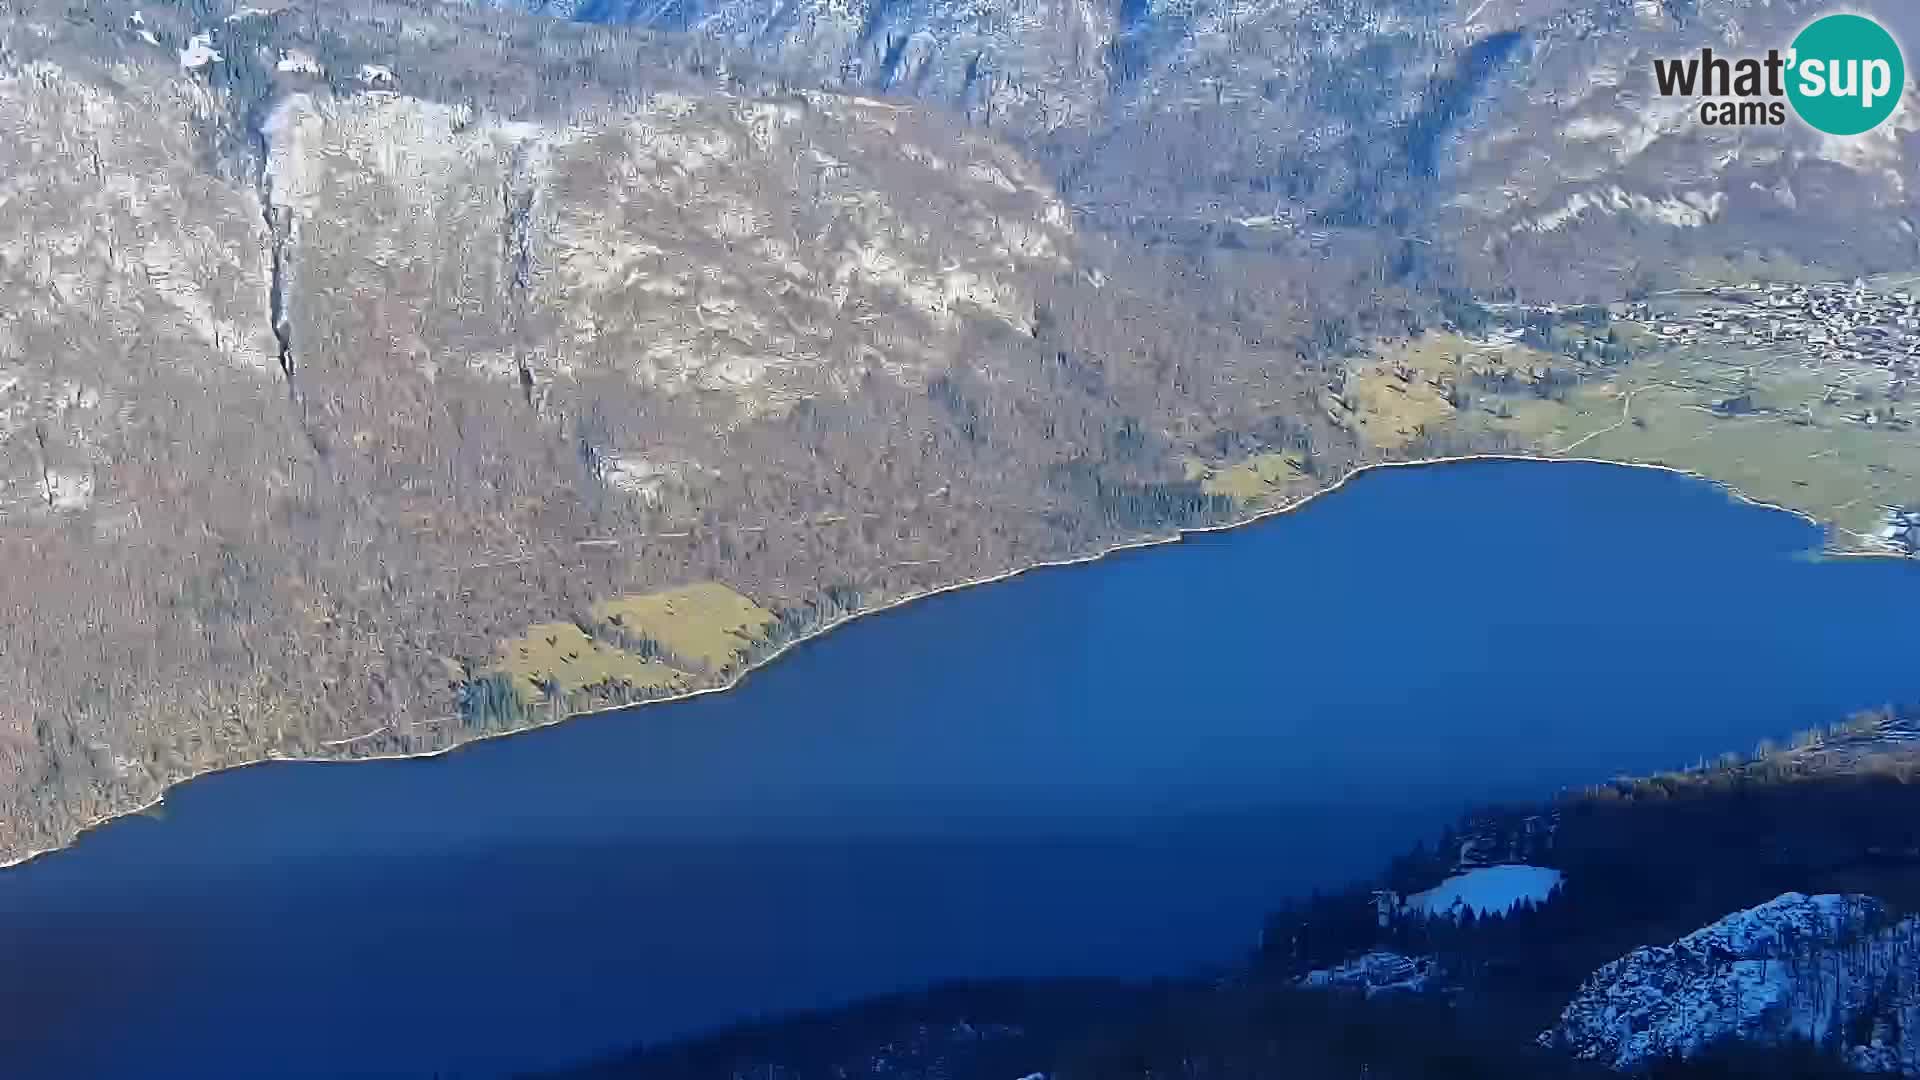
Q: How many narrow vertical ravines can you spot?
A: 2